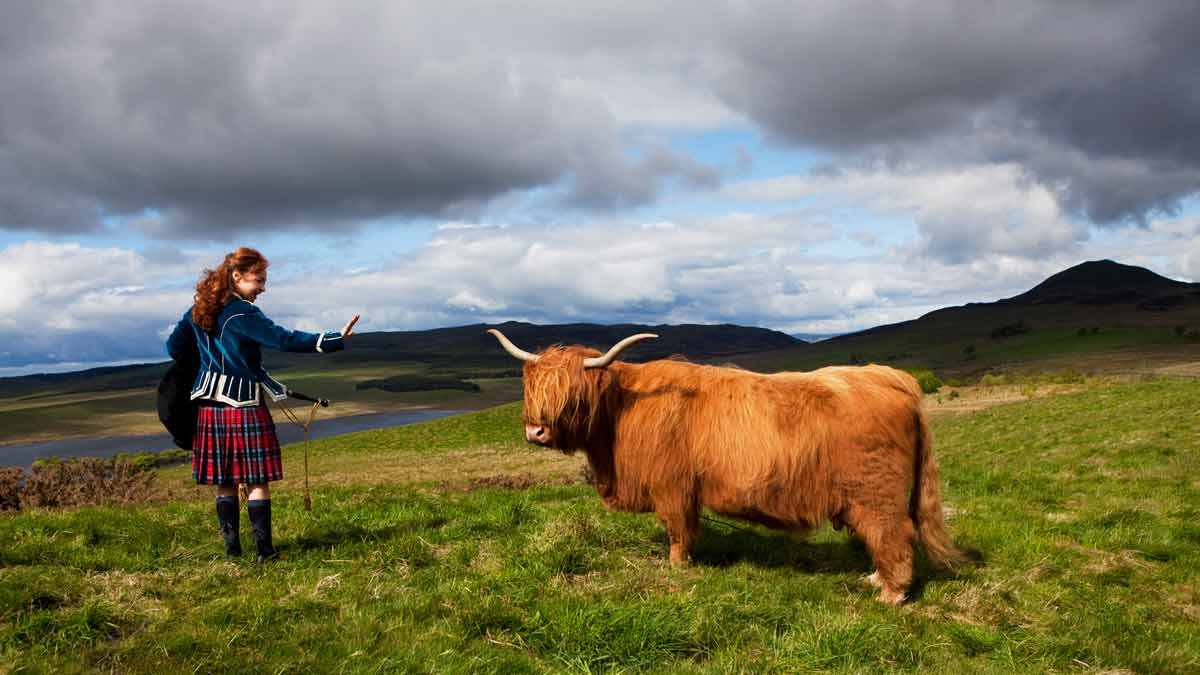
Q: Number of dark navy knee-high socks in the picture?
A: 2